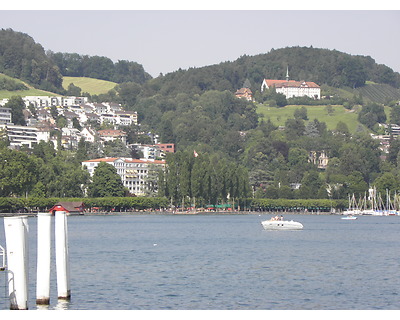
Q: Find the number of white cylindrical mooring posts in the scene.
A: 3